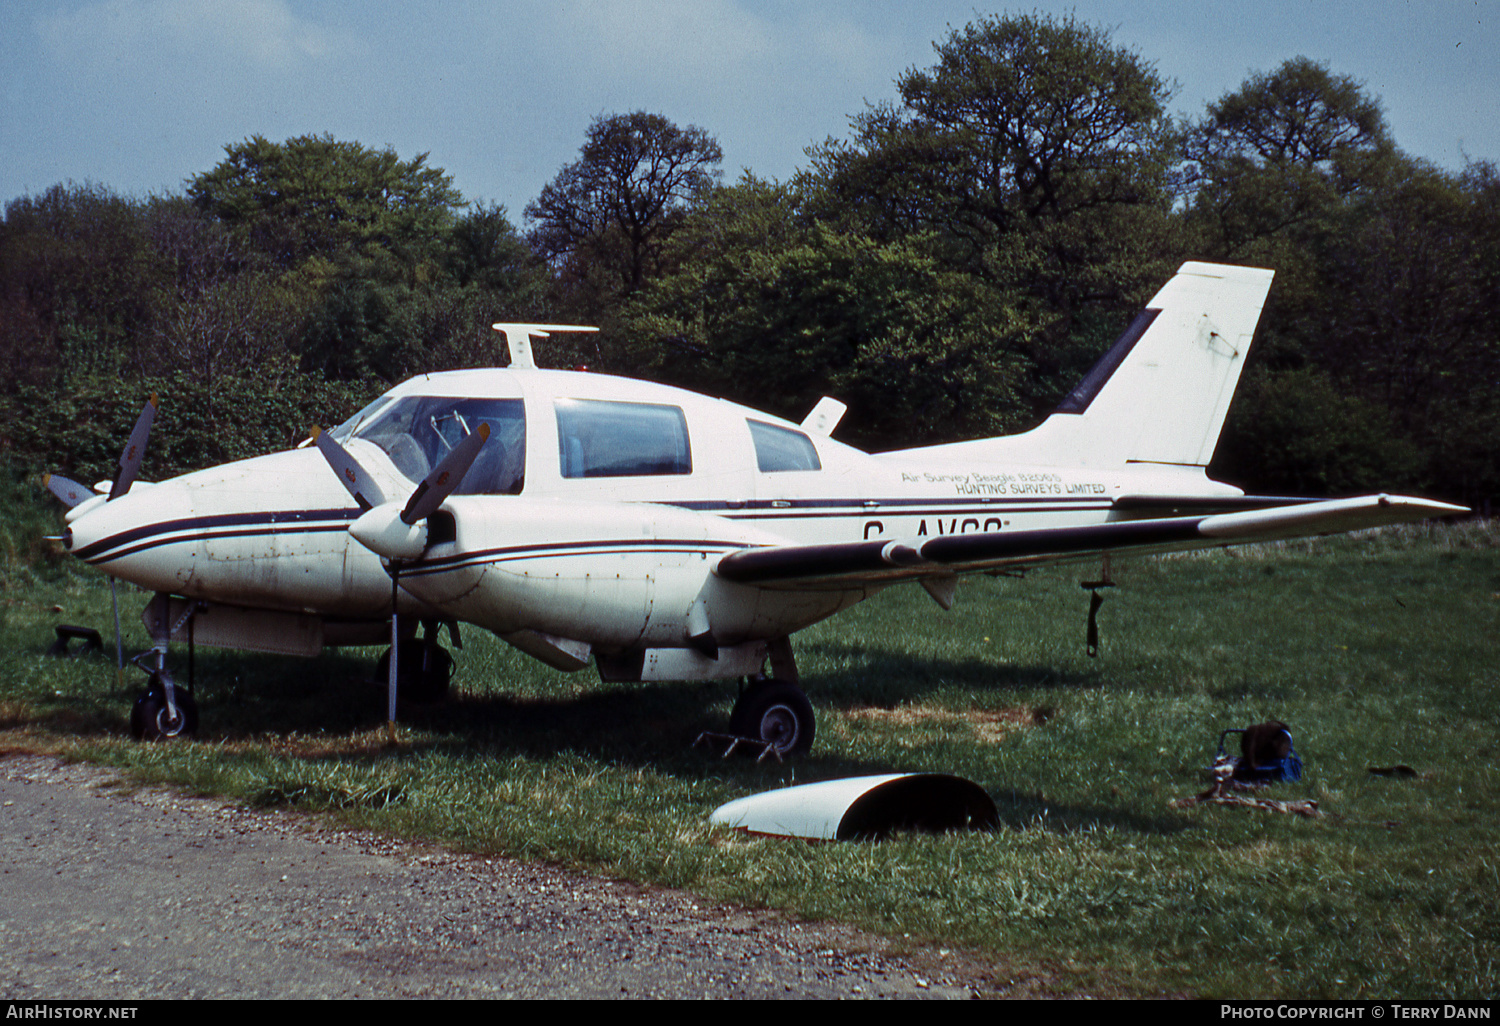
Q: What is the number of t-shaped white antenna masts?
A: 1